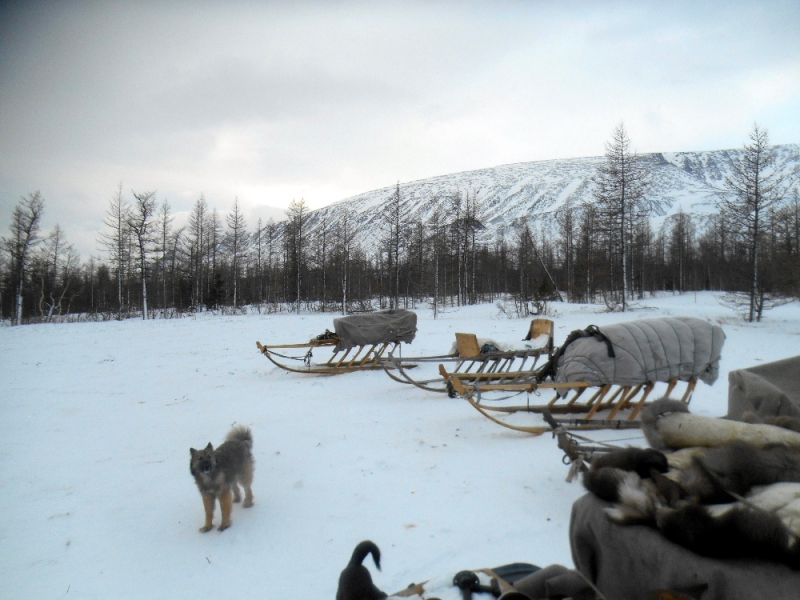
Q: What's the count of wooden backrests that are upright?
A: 2